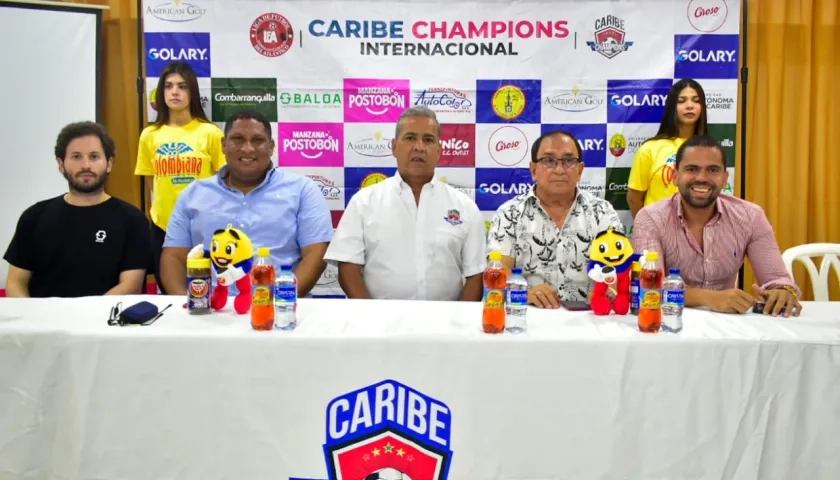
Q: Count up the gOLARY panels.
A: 5